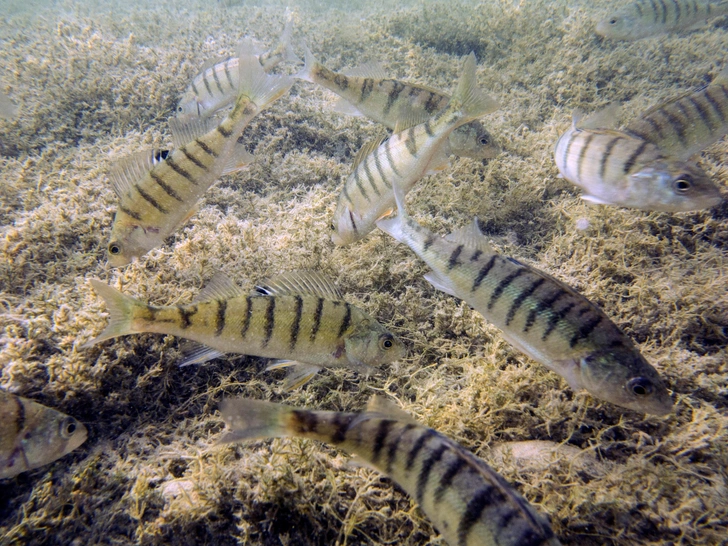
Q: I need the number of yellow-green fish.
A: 11